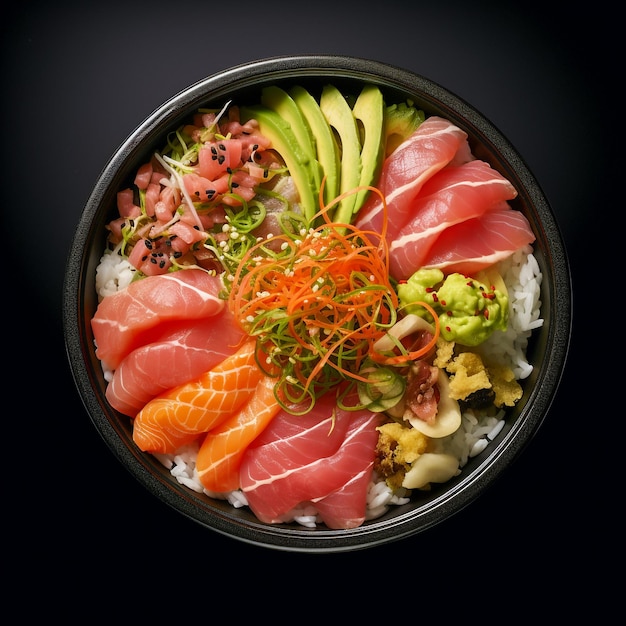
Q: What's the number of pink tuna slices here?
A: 7